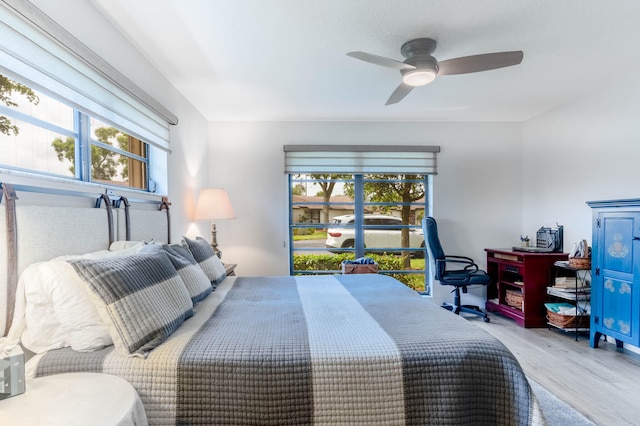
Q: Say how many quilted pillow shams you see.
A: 3